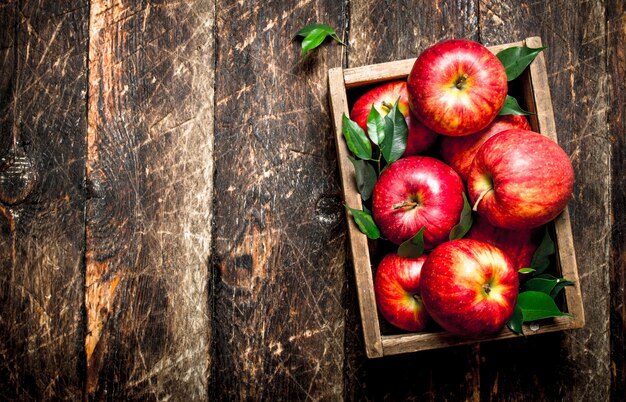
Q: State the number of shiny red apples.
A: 8